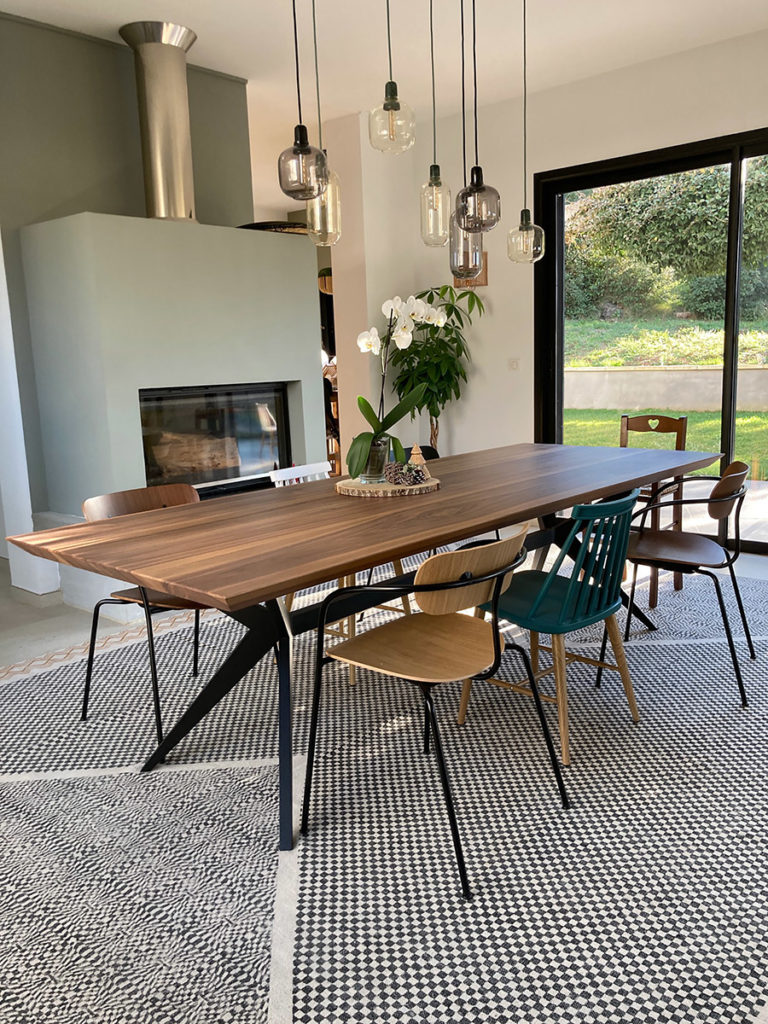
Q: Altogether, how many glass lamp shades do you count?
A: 7